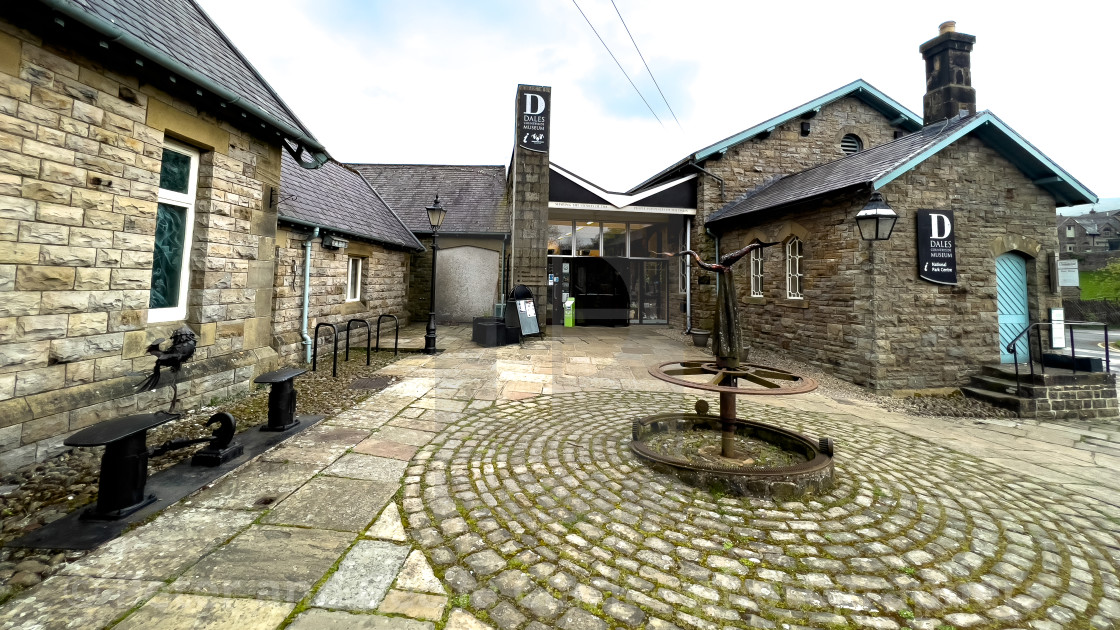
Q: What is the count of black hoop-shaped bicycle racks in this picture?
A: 3